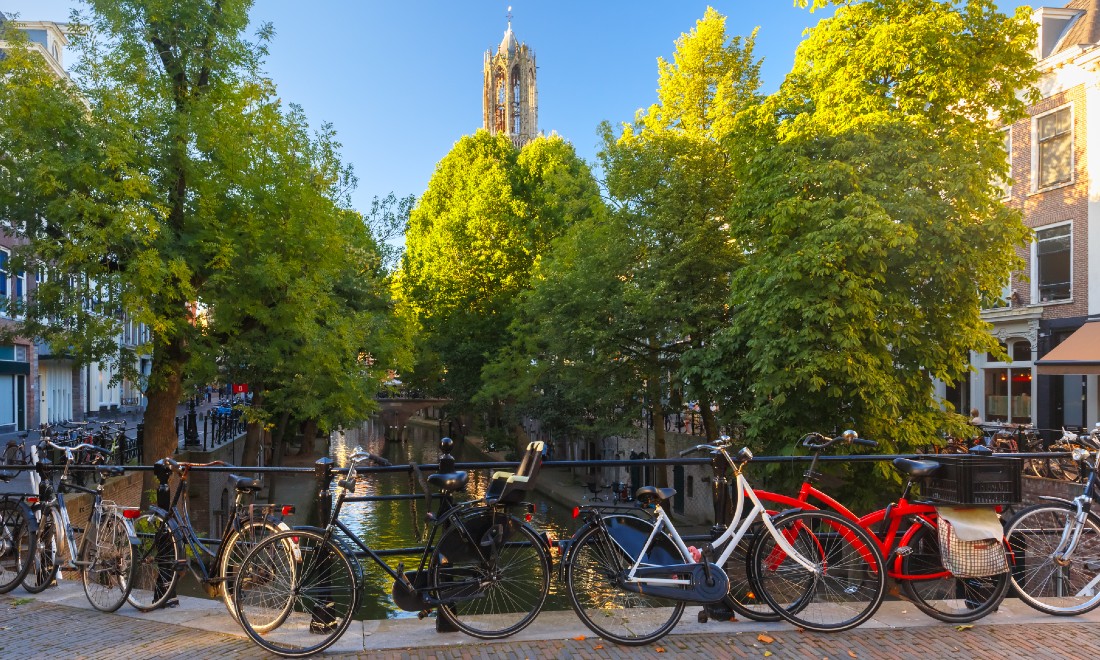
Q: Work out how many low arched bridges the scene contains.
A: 1